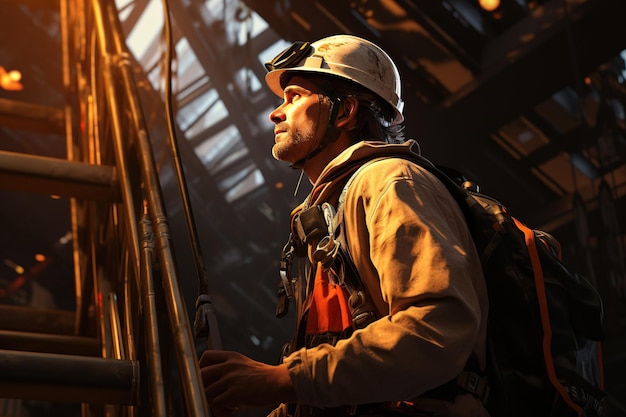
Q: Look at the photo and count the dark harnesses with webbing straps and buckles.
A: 1